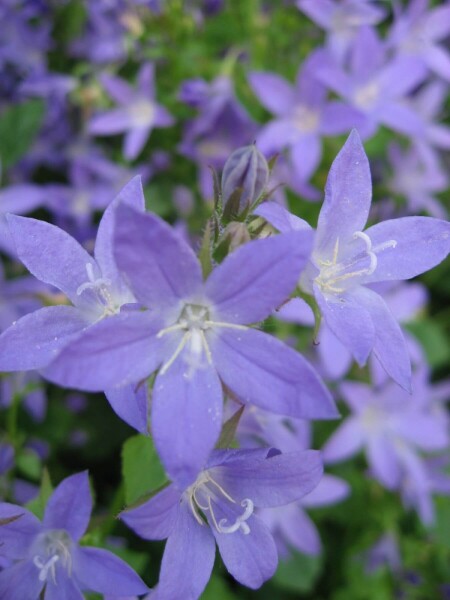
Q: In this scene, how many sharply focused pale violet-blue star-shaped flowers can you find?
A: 5